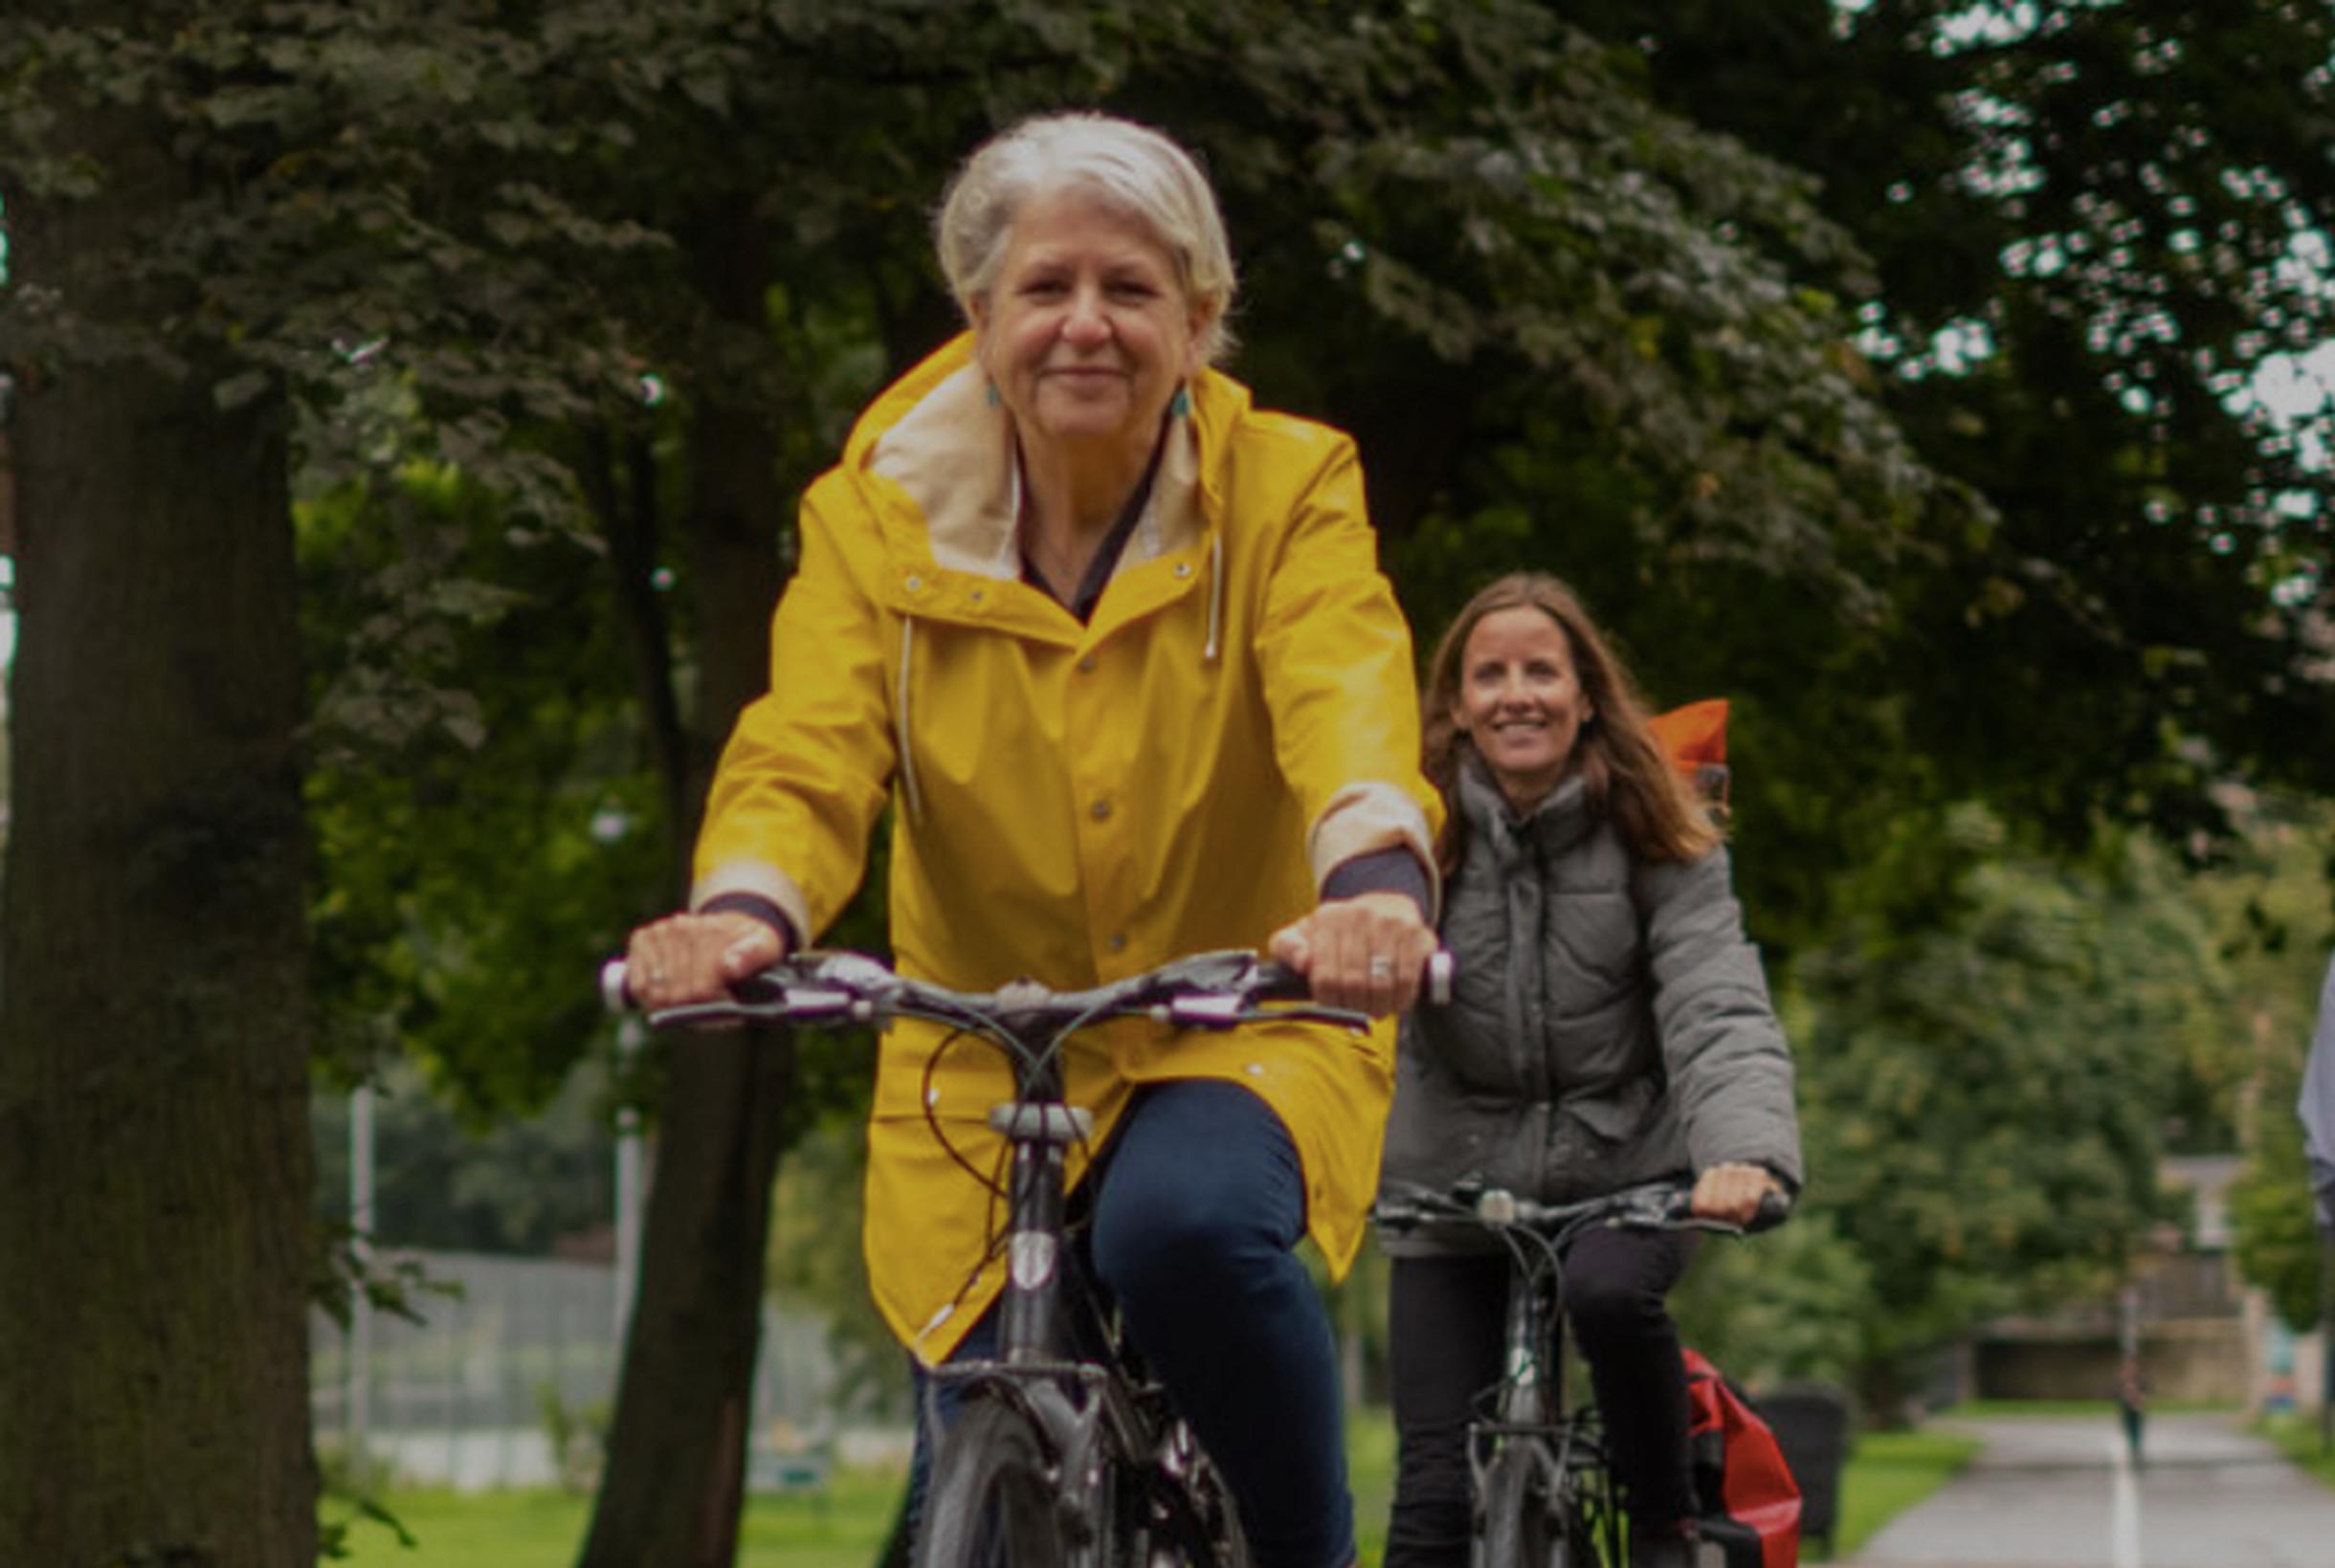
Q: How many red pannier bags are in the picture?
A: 1